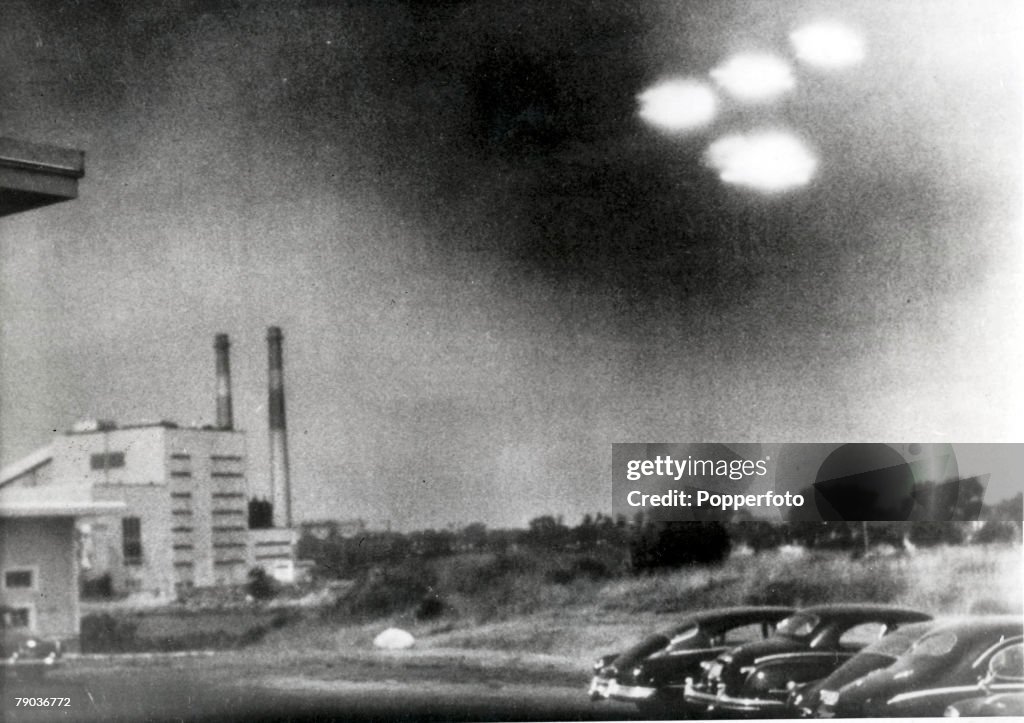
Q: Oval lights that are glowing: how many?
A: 4